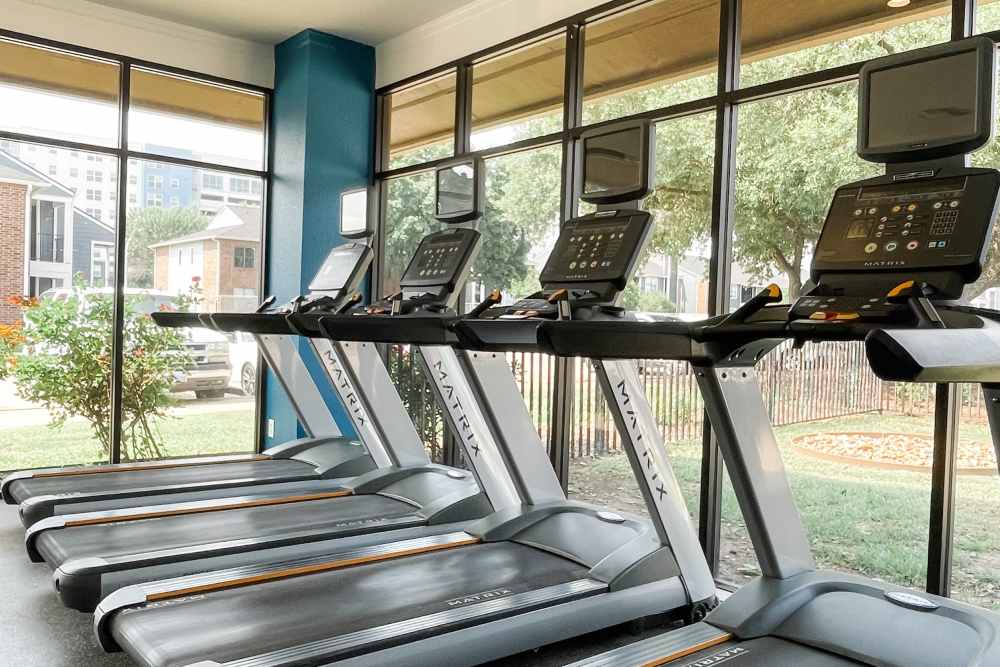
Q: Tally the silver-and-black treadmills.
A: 4